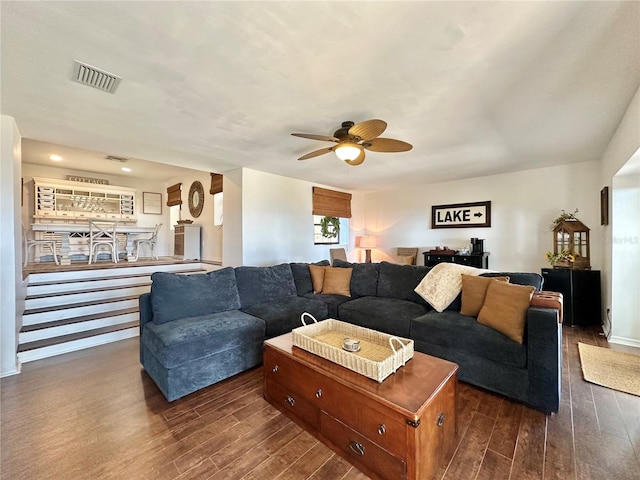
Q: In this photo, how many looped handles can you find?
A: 2